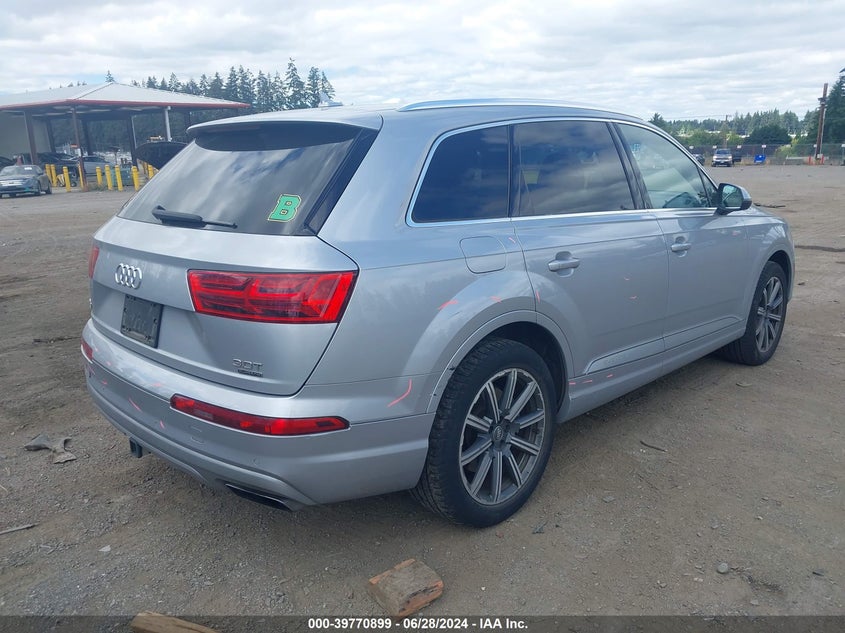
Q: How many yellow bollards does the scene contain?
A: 9